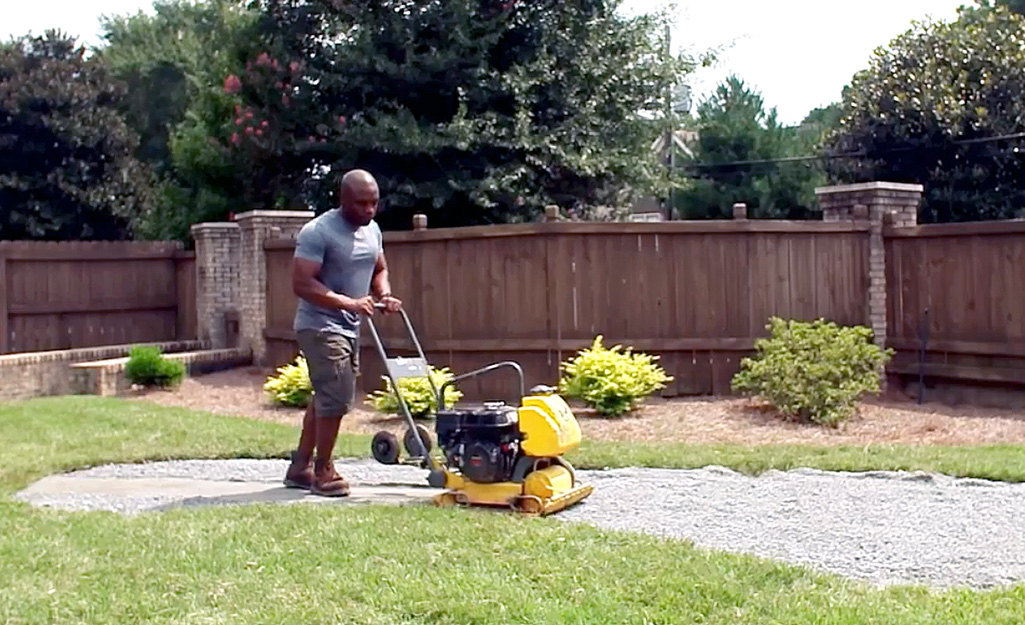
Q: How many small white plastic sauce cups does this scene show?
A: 0